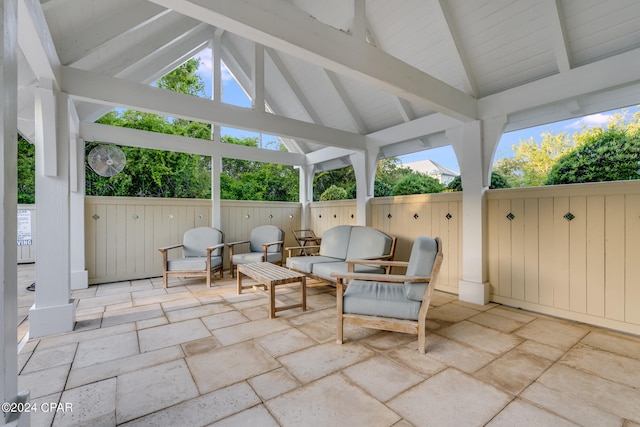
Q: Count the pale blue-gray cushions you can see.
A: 10